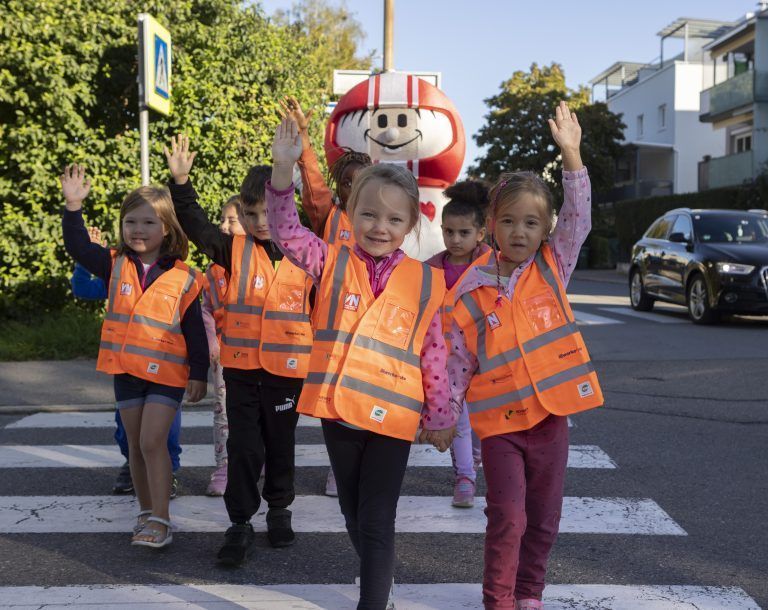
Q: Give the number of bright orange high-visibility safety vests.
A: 7